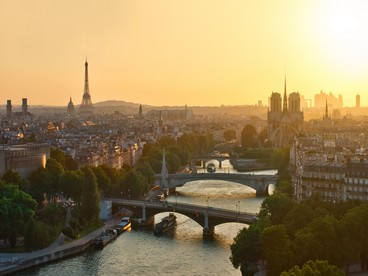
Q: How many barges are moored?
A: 2